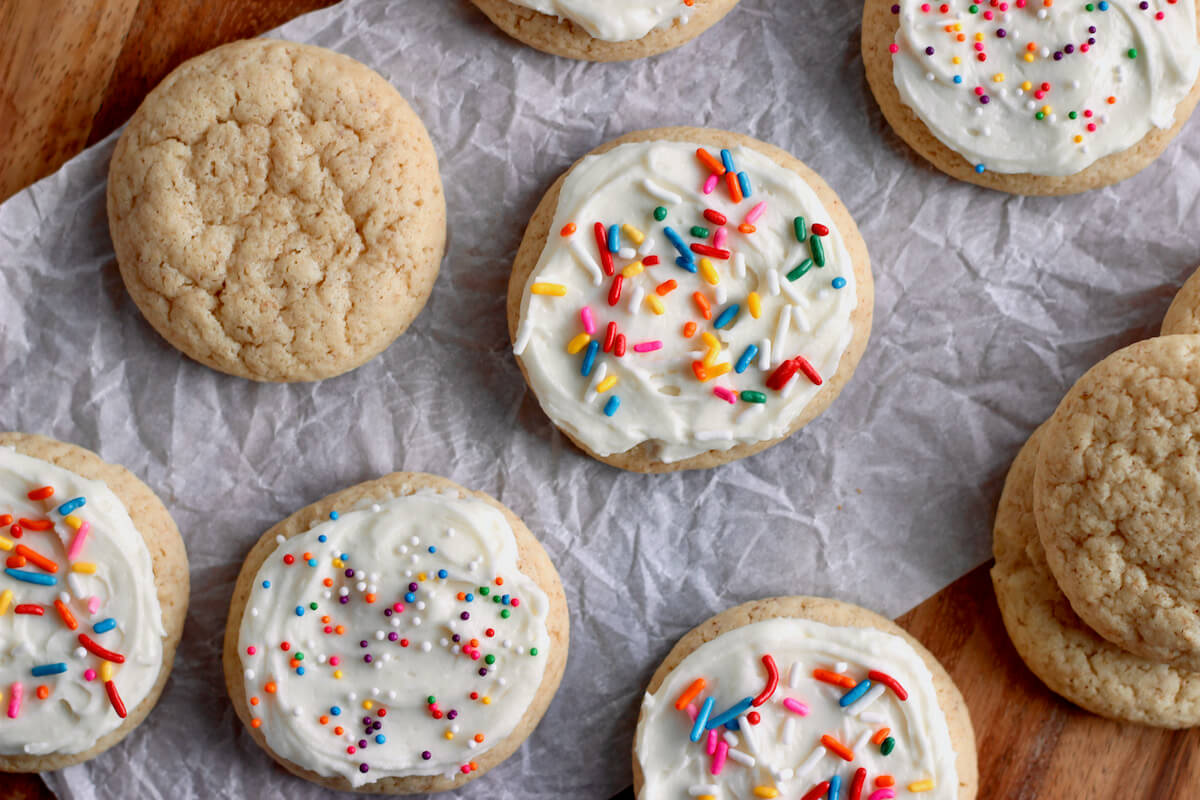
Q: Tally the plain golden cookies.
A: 4